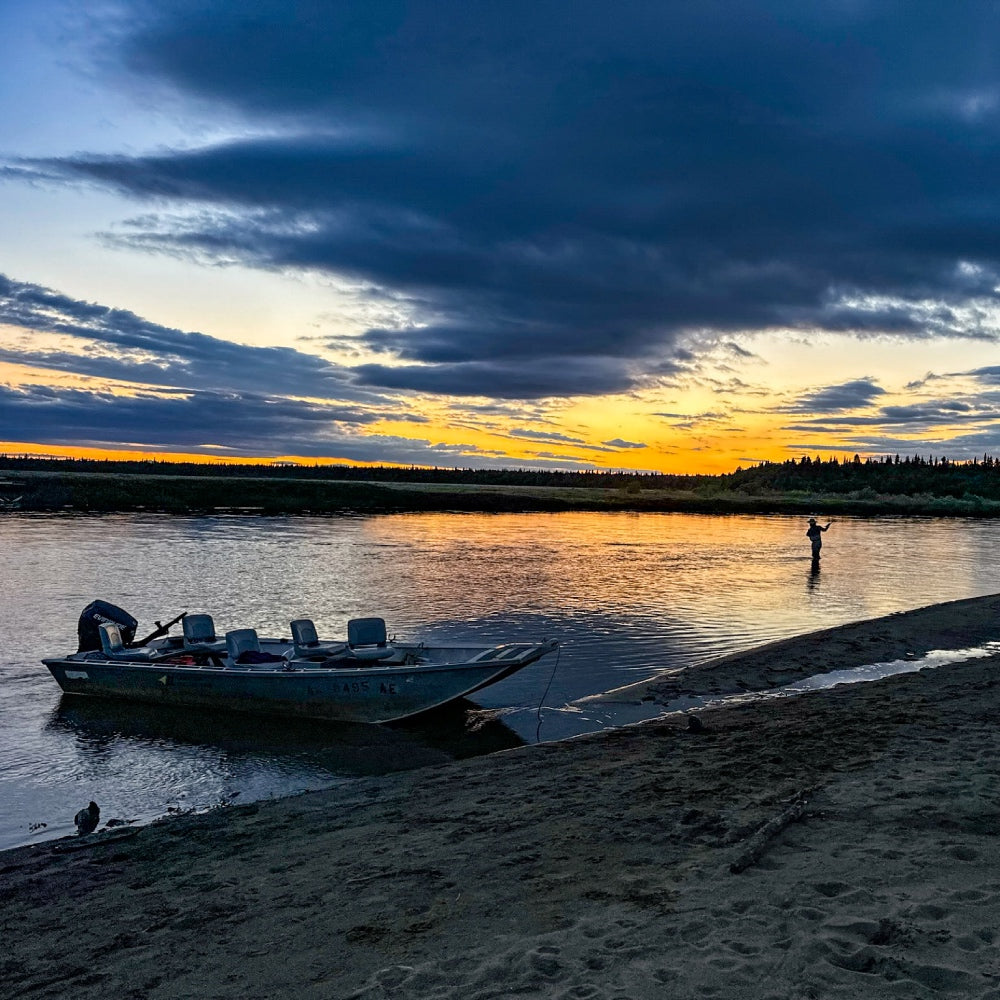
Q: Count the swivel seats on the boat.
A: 5